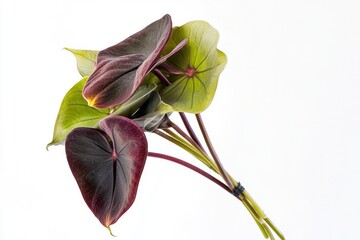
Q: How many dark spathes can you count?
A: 2